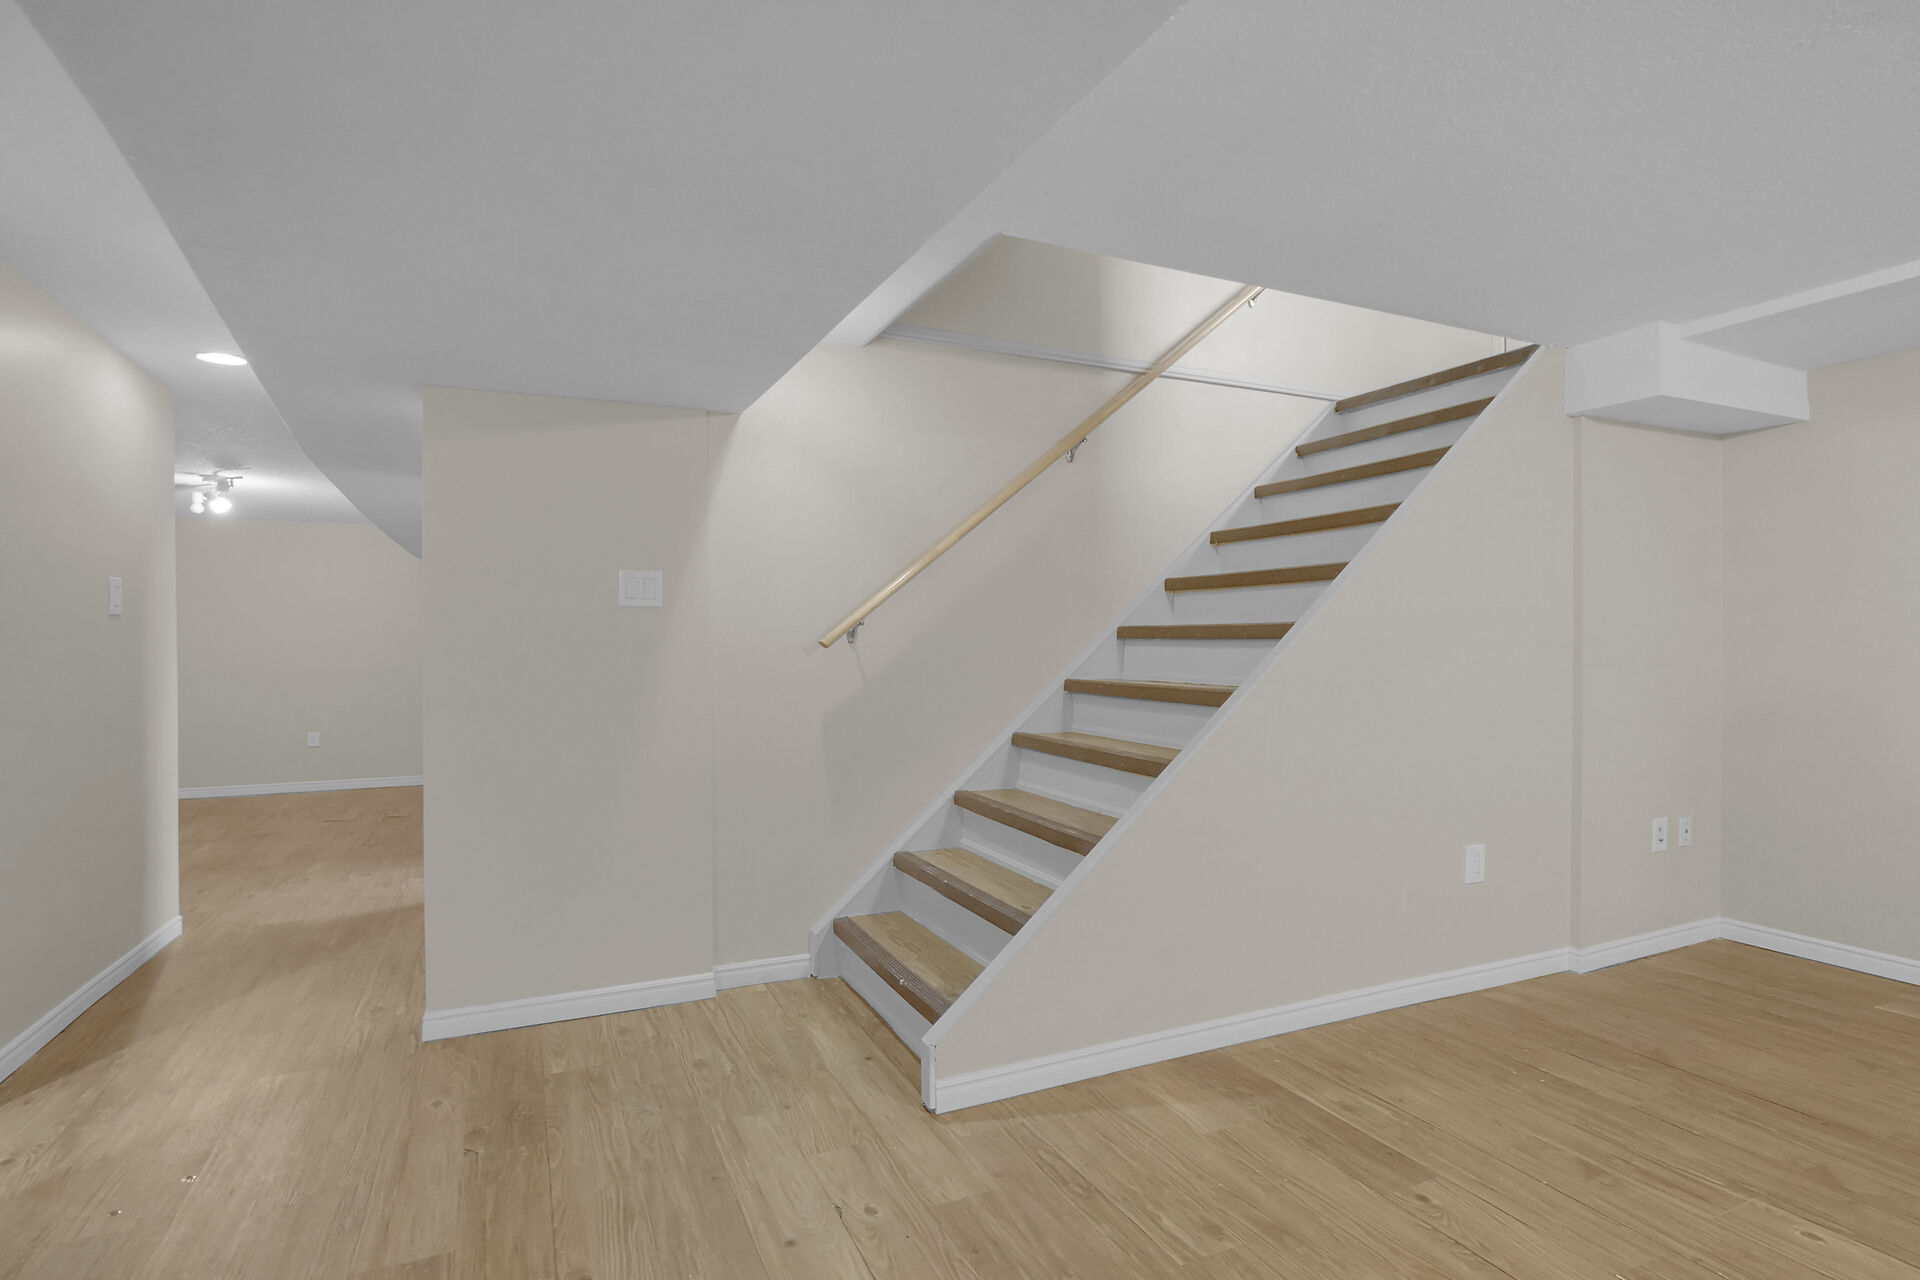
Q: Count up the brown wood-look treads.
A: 11